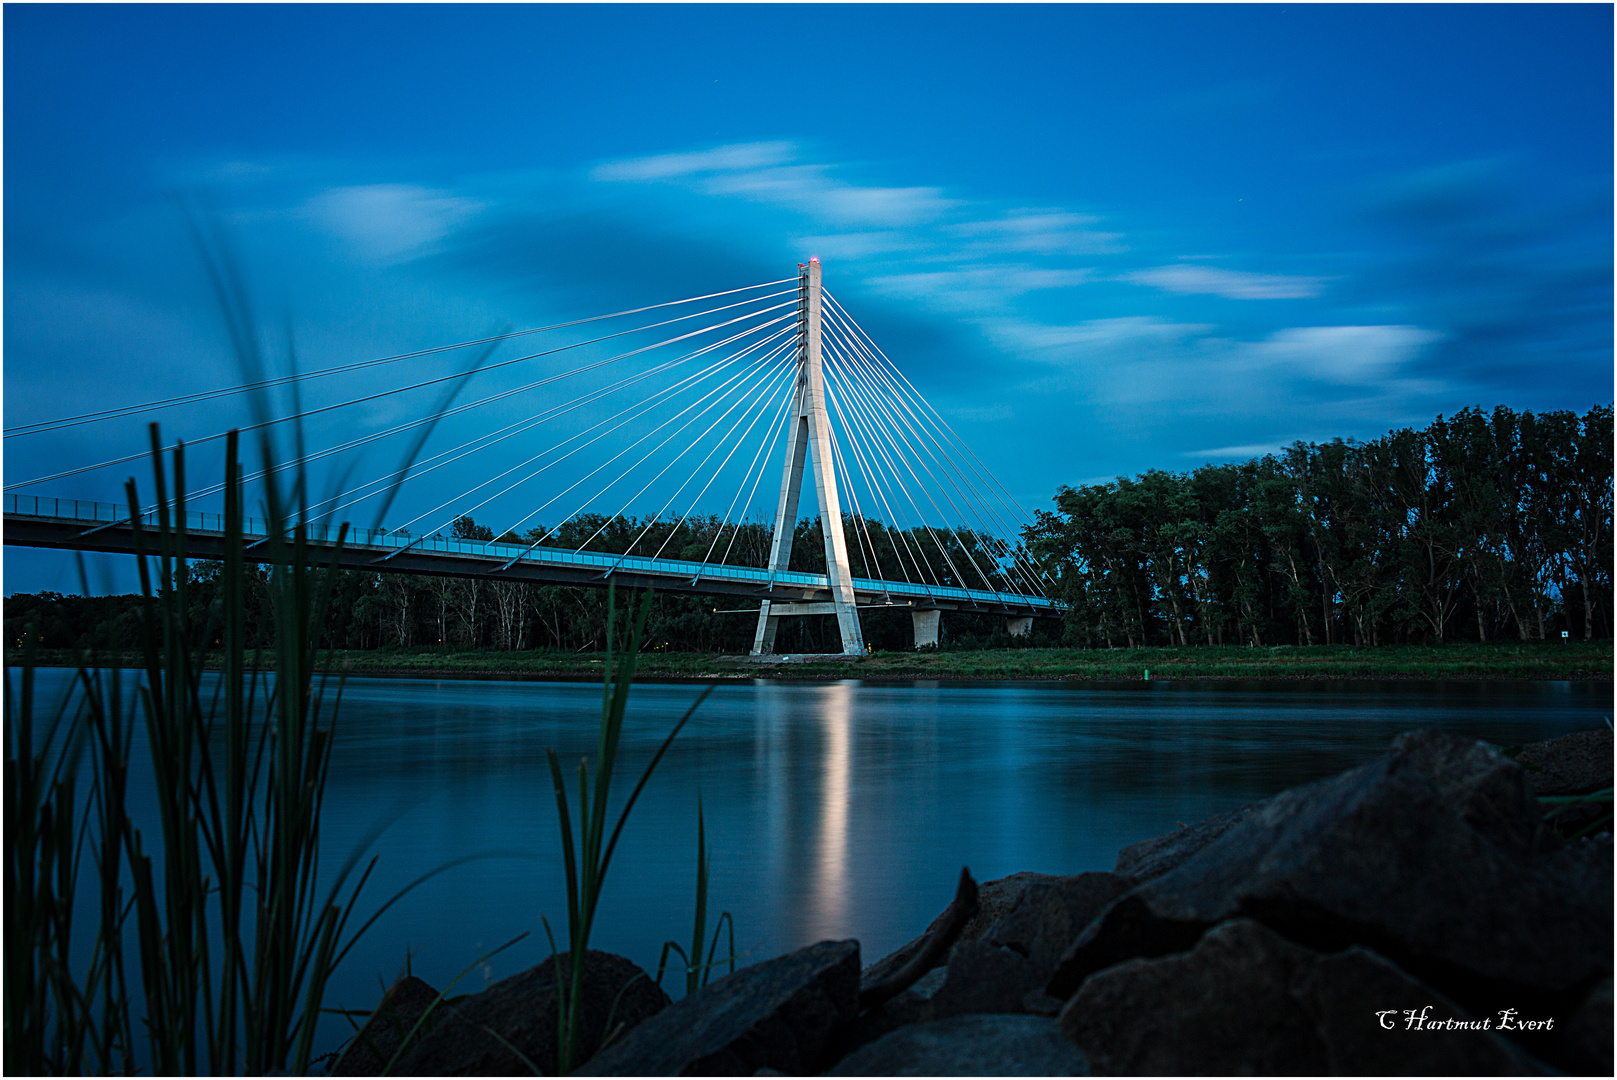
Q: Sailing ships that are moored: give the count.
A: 0